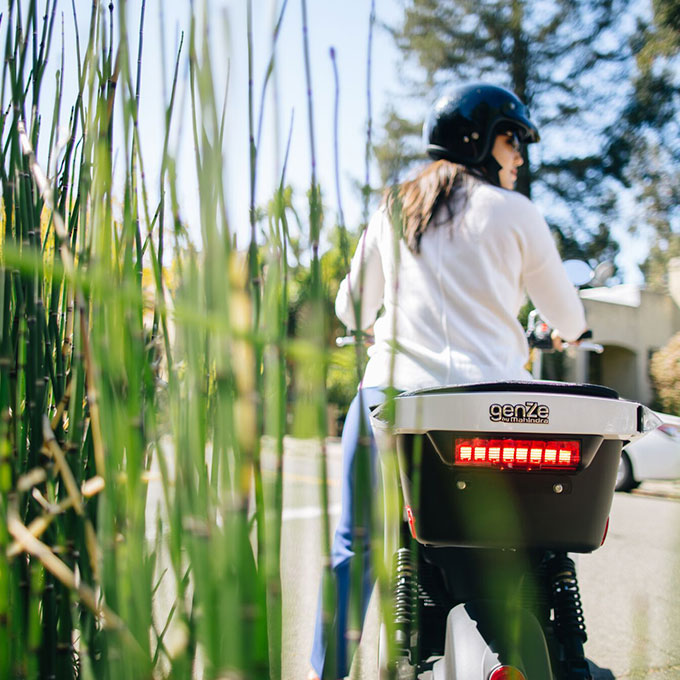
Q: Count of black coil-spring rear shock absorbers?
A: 2